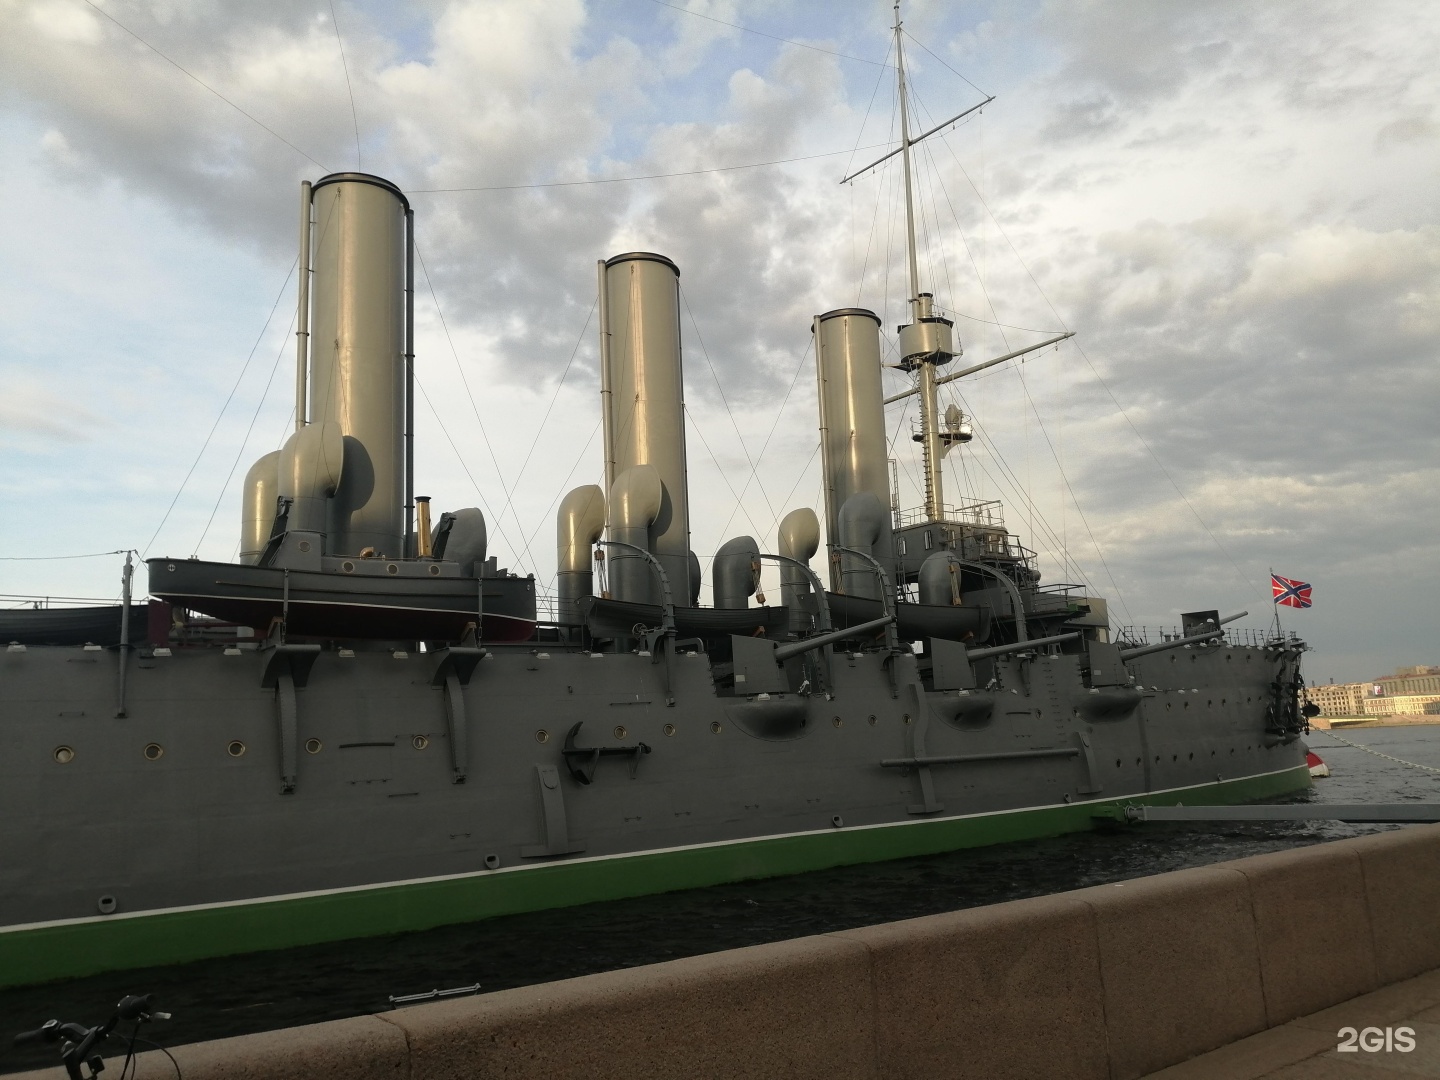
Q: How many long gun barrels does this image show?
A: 4